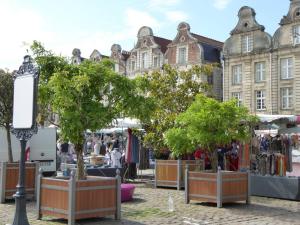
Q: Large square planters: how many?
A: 4